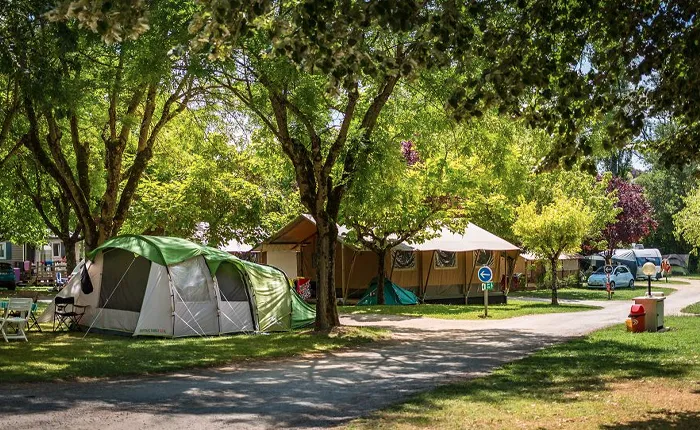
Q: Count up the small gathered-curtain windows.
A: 3